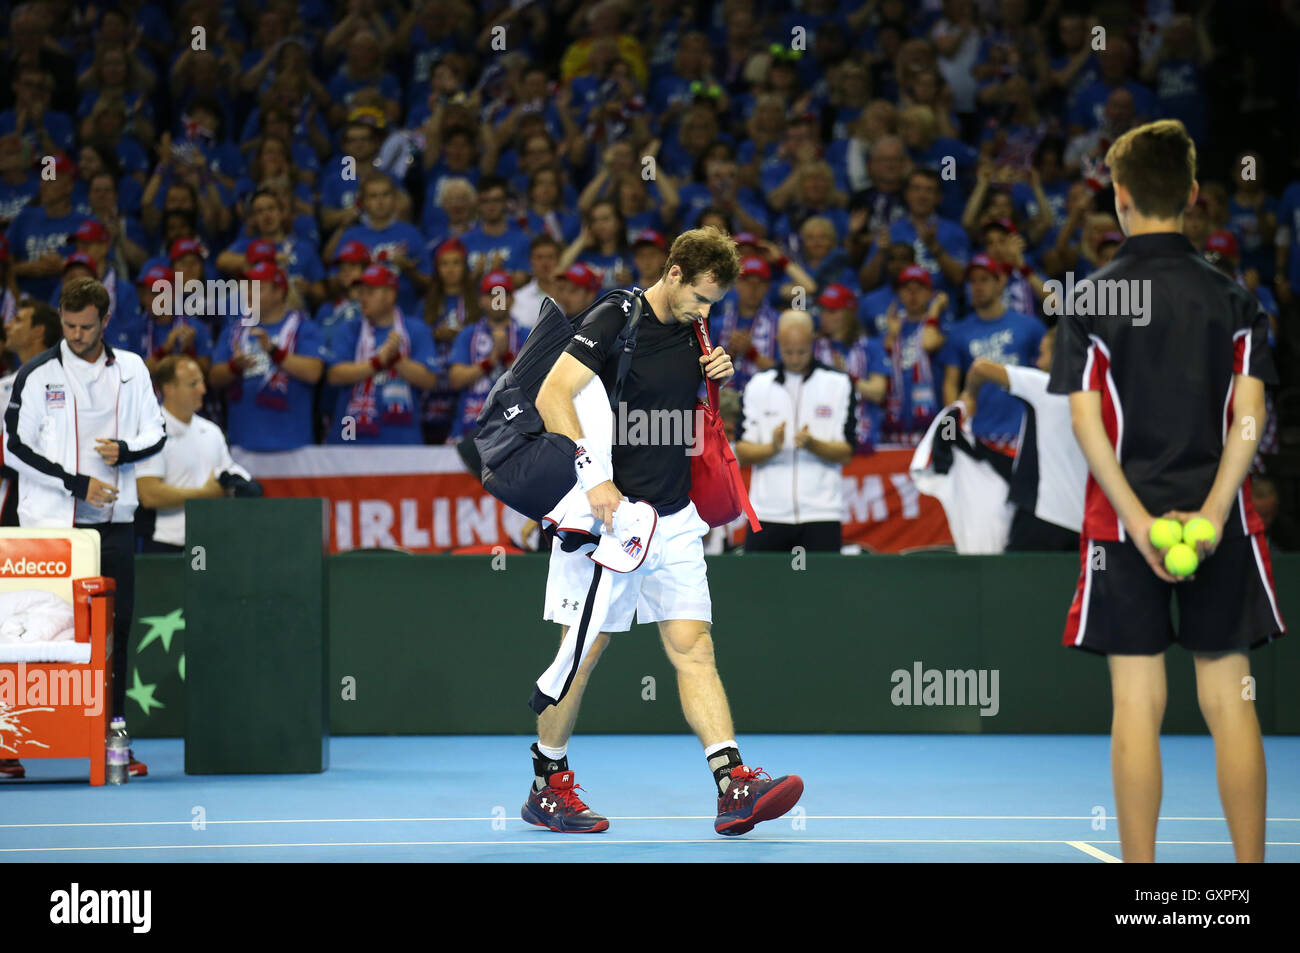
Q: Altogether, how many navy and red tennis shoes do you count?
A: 2